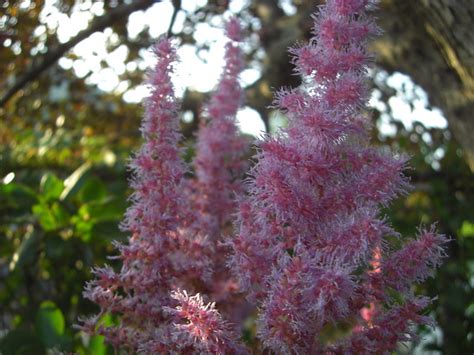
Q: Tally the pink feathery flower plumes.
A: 3